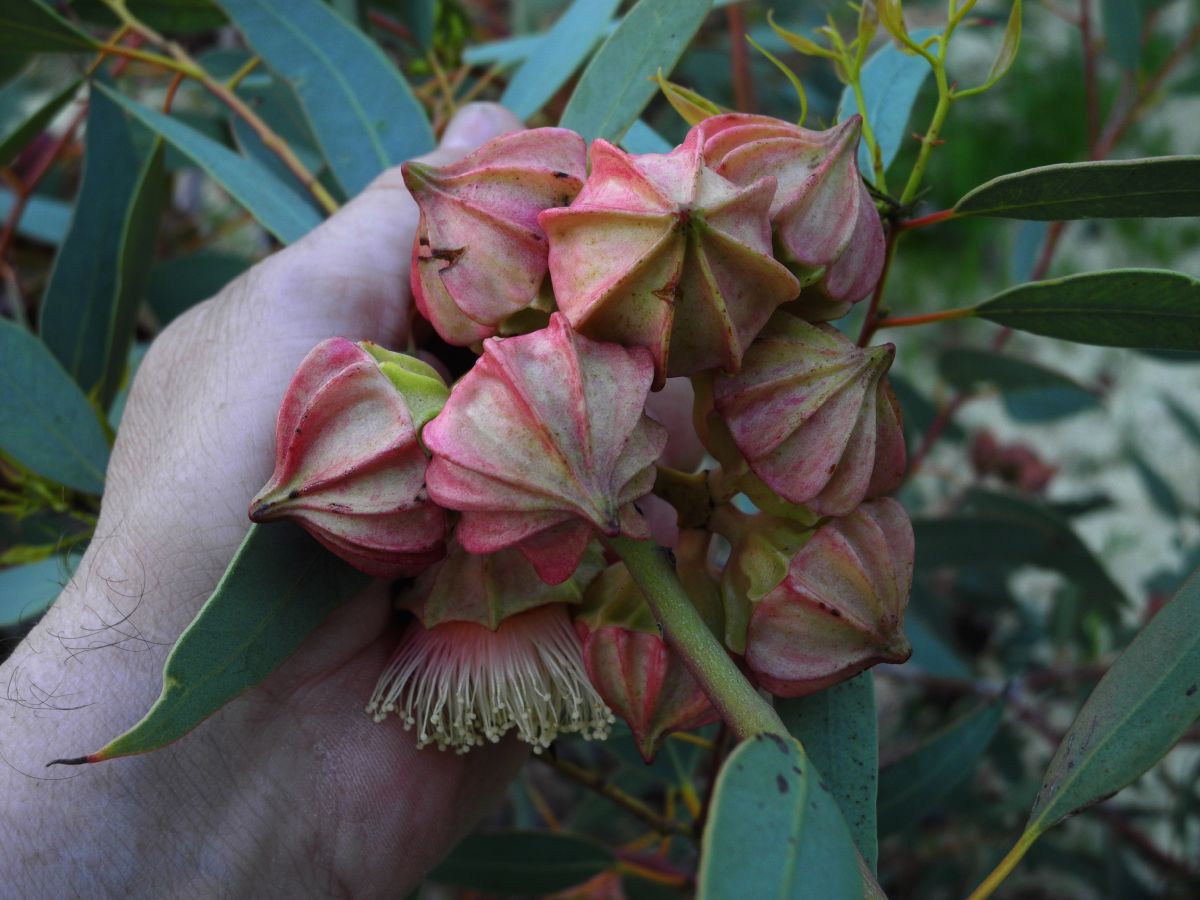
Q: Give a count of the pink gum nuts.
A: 8